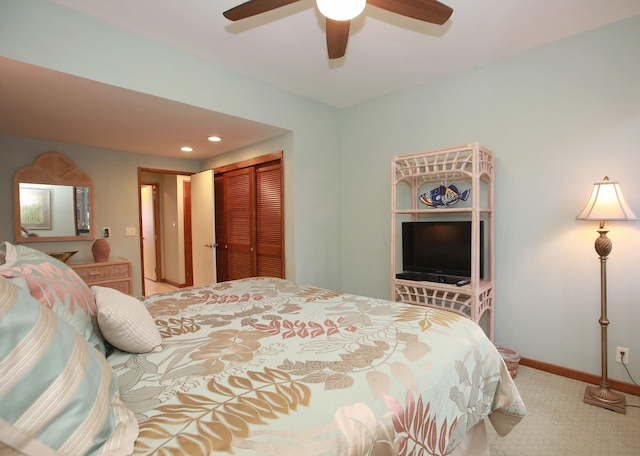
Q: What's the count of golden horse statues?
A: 0